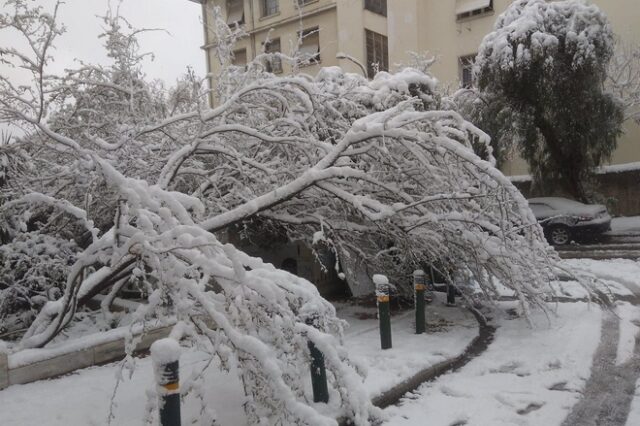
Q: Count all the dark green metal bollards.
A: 5